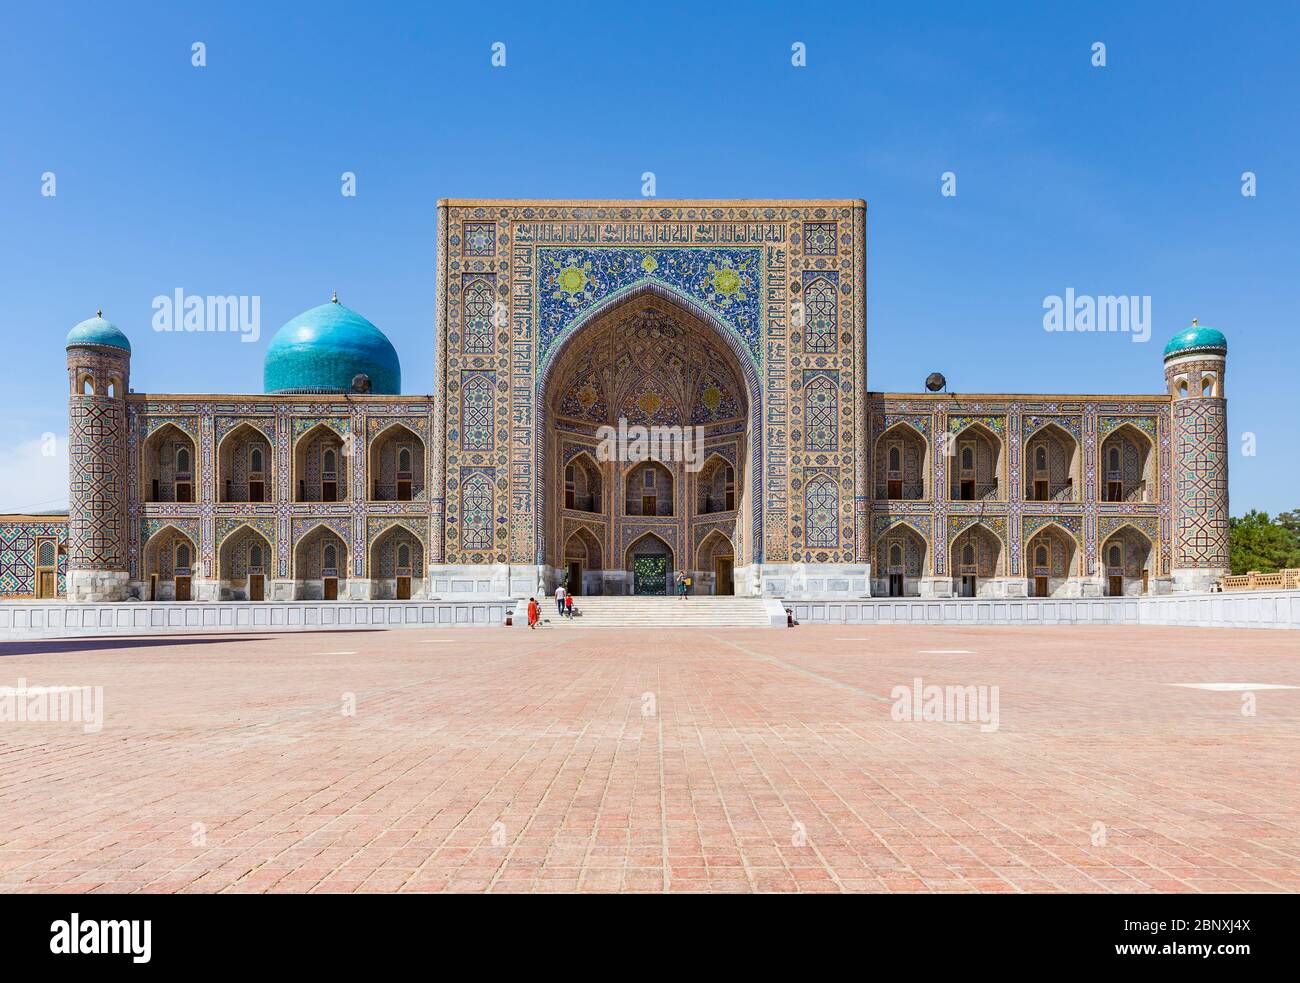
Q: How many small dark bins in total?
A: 2